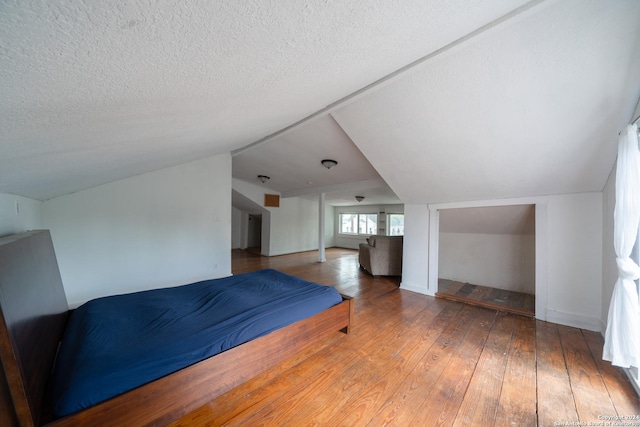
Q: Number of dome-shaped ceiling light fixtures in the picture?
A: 3